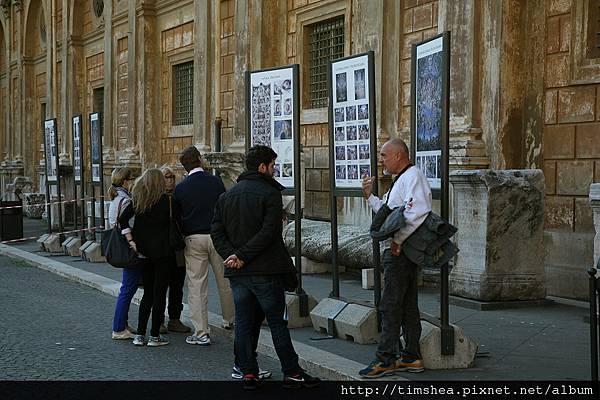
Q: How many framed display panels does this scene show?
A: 6